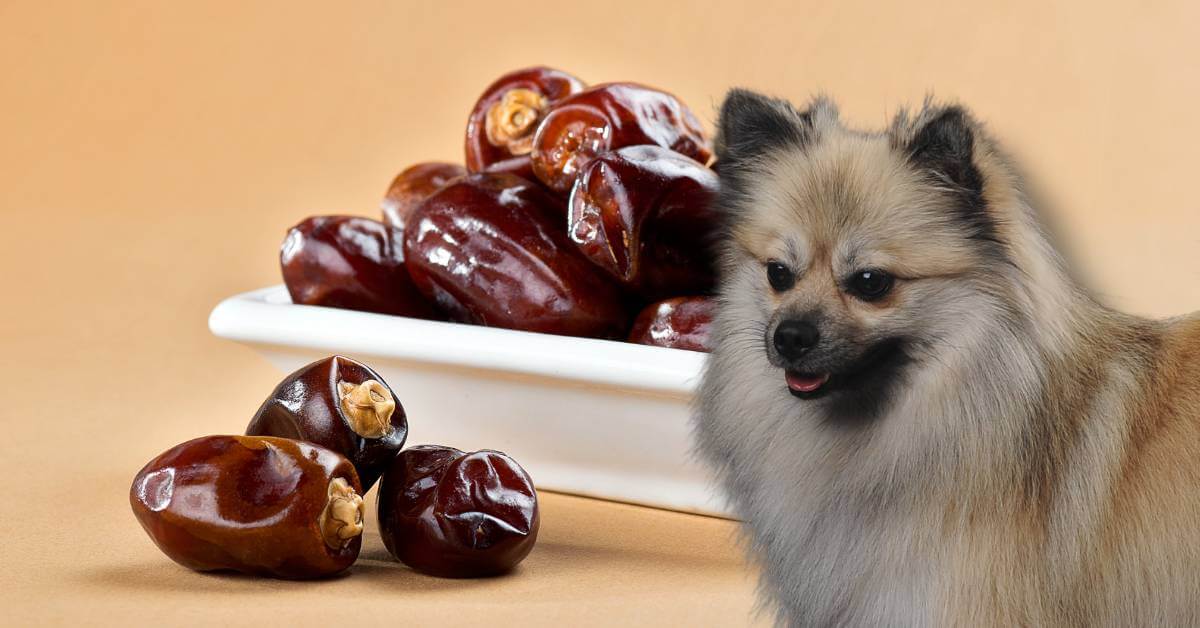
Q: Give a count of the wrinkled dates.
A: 10